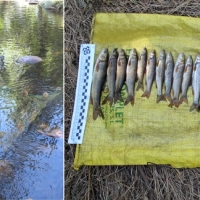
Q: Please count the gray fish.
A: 11